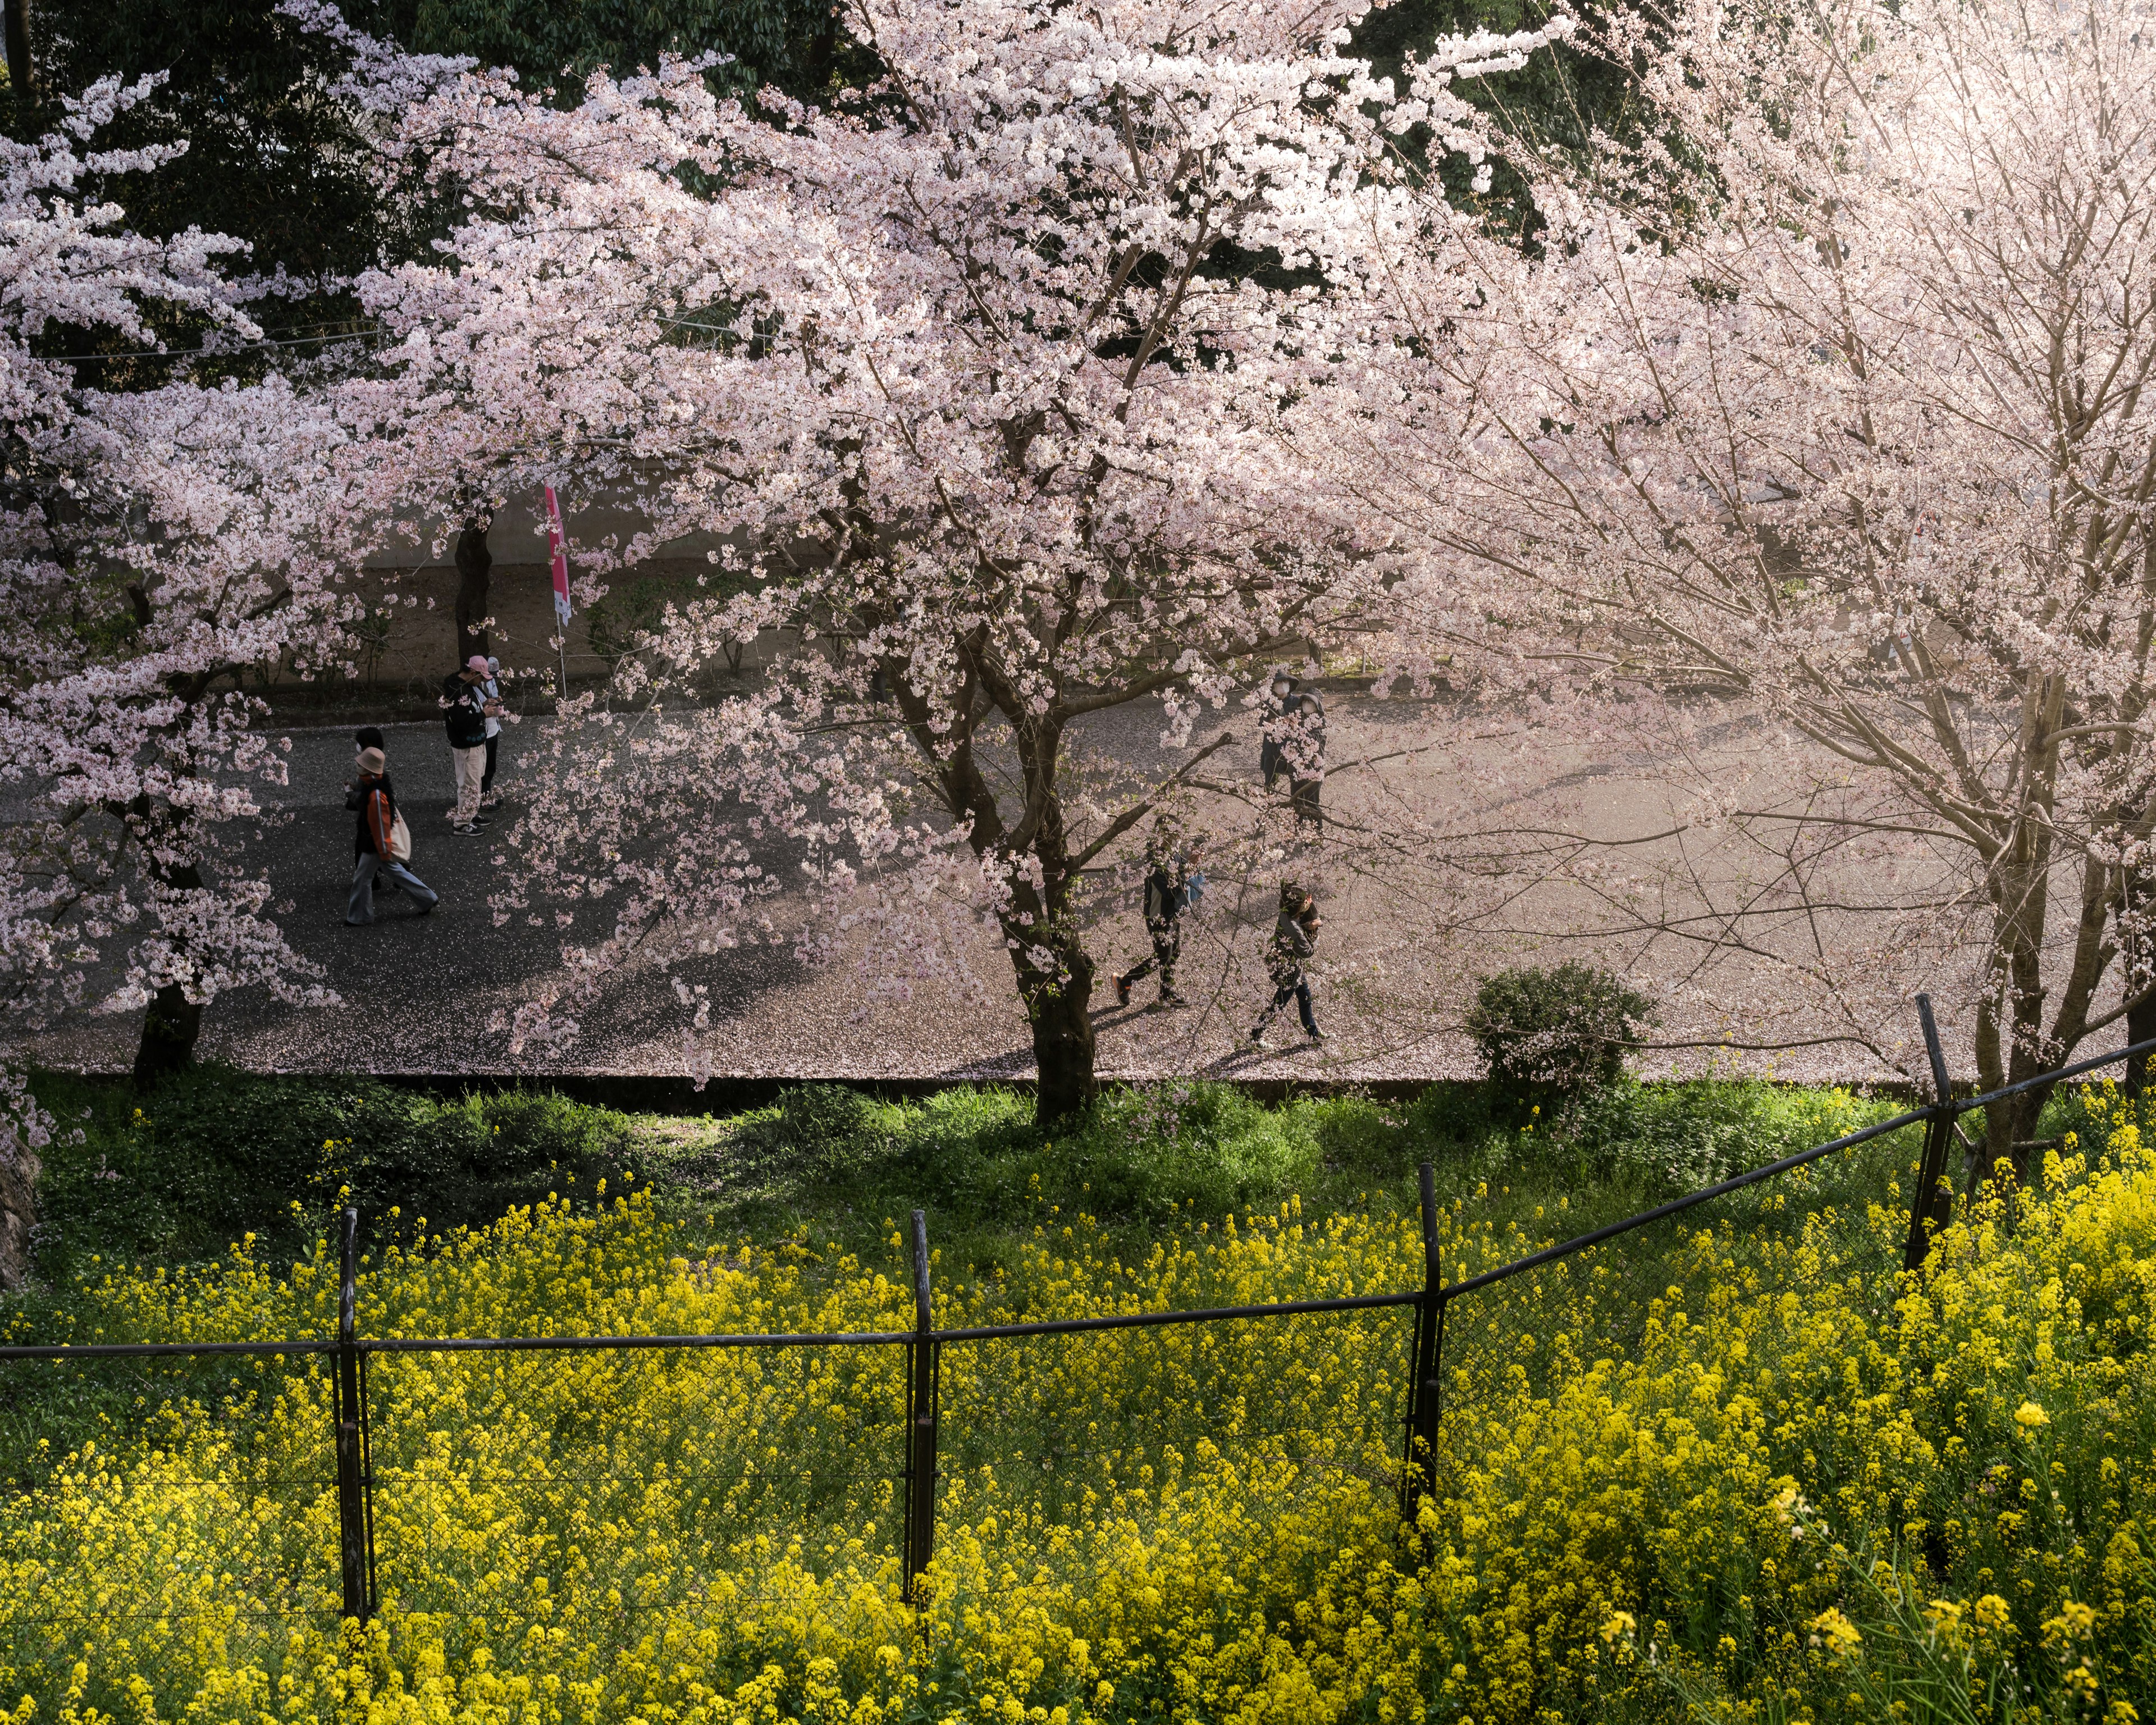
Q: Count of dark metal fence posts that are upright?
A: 4